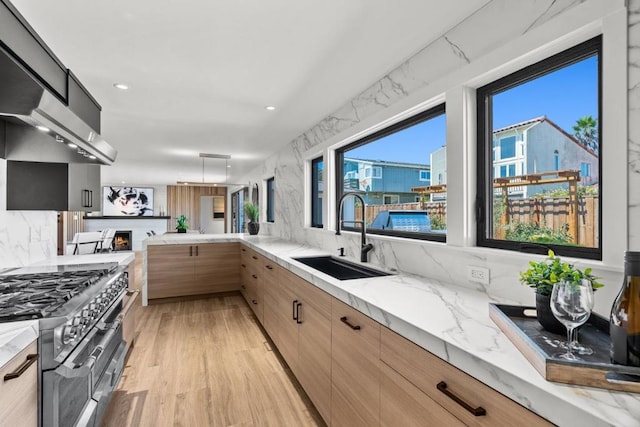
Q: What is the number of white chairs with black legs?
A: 2